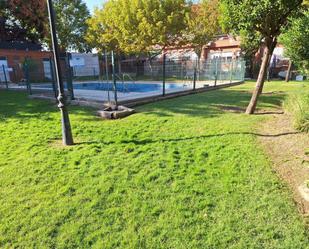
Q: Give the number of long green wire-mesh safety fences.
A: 1